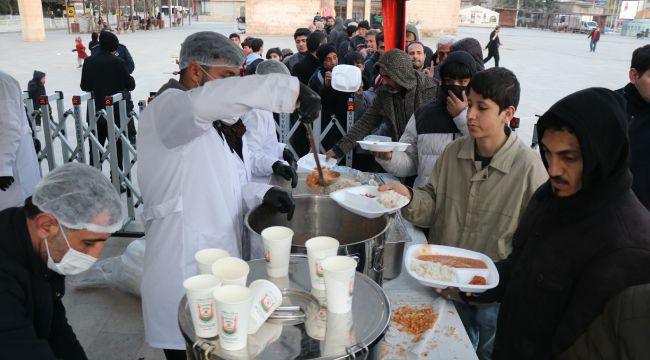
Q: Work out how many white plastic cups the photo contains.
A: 8